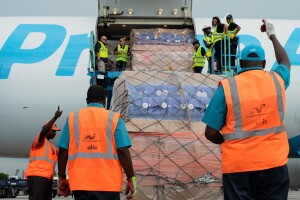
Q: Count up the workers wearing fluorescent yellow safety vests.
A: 6